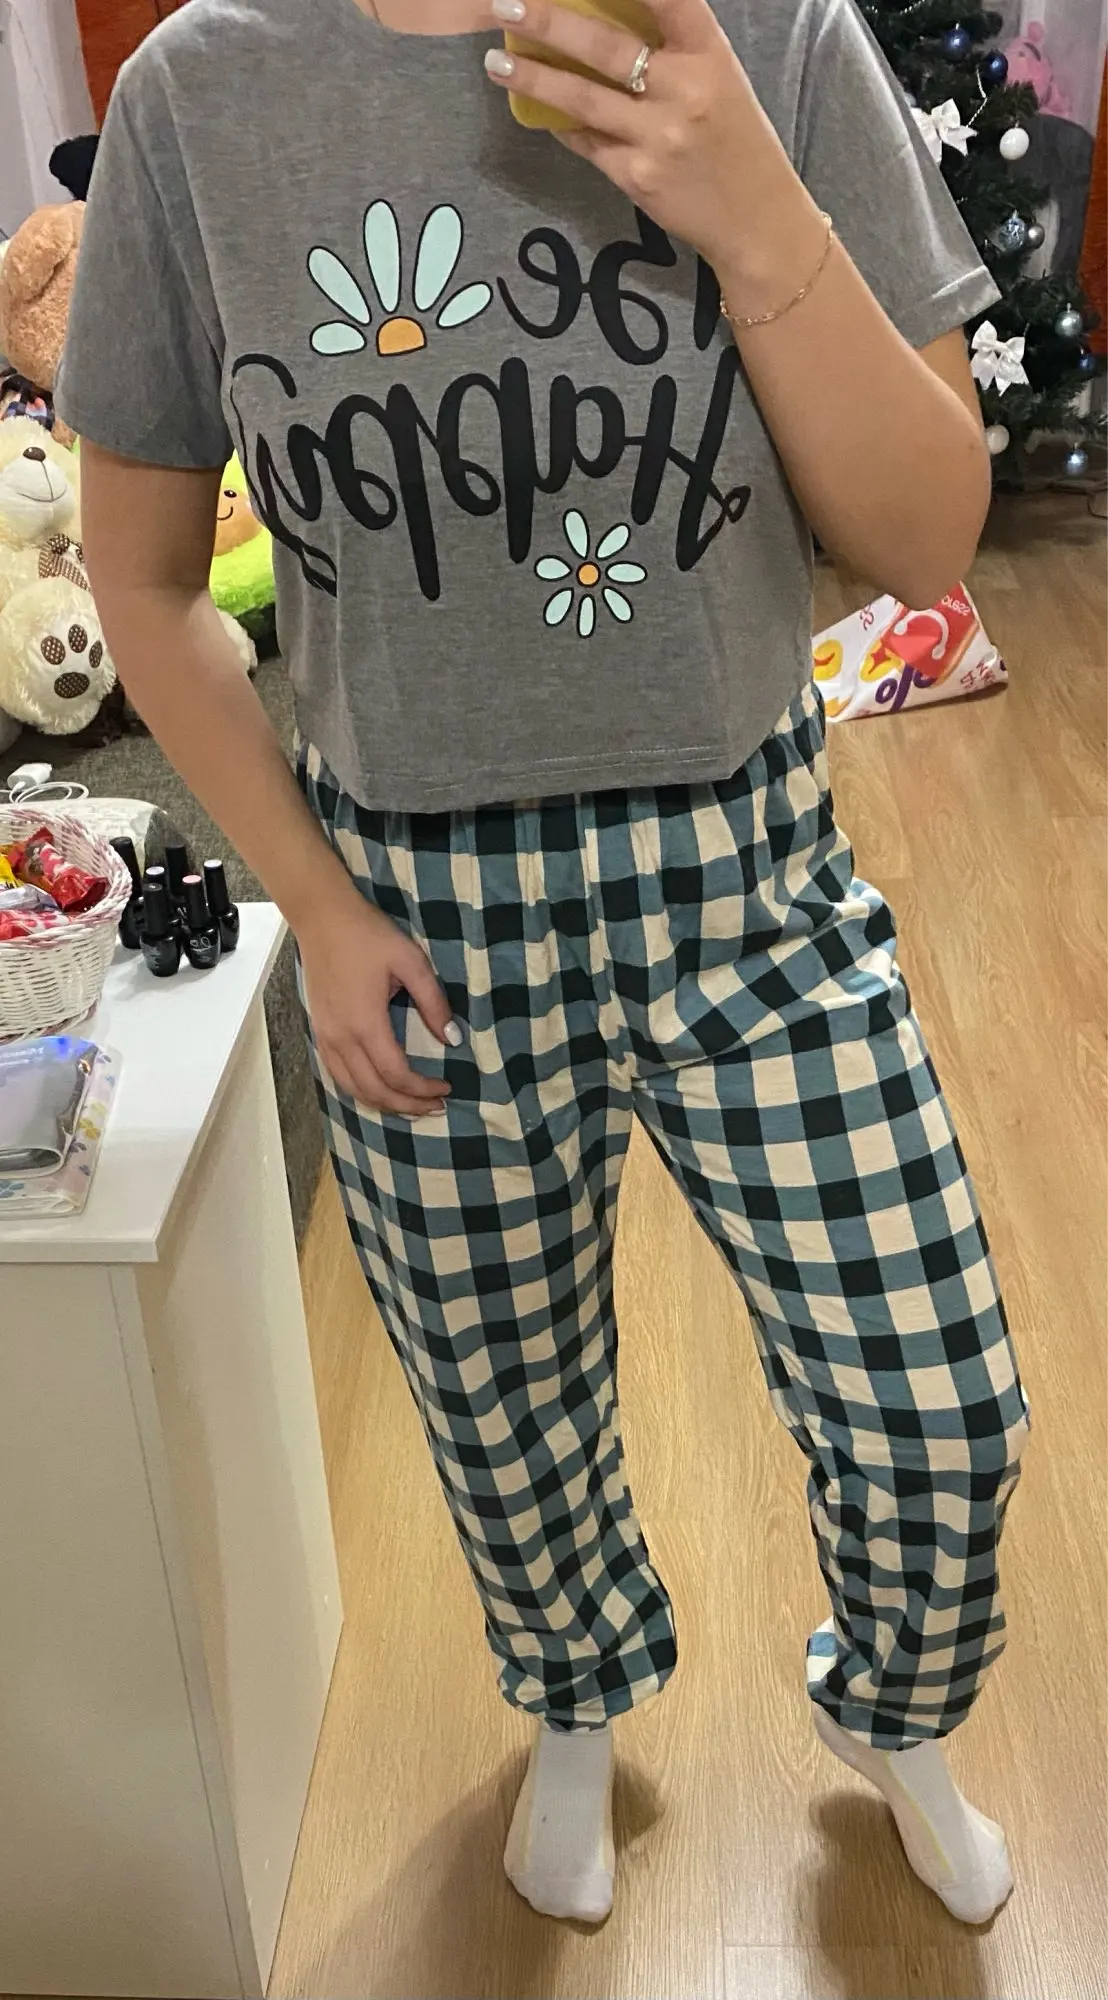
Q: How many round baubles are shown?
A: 9